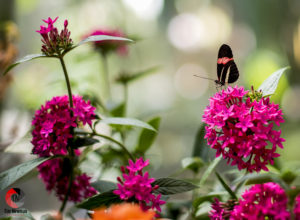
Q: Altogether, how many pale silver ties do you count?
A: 0